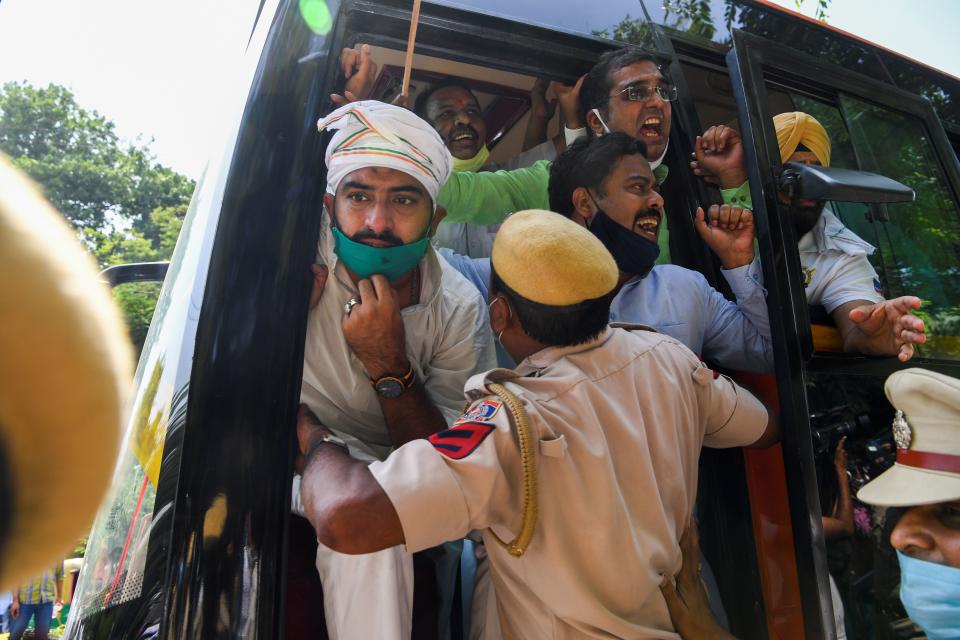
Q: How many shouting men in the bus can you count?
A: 3